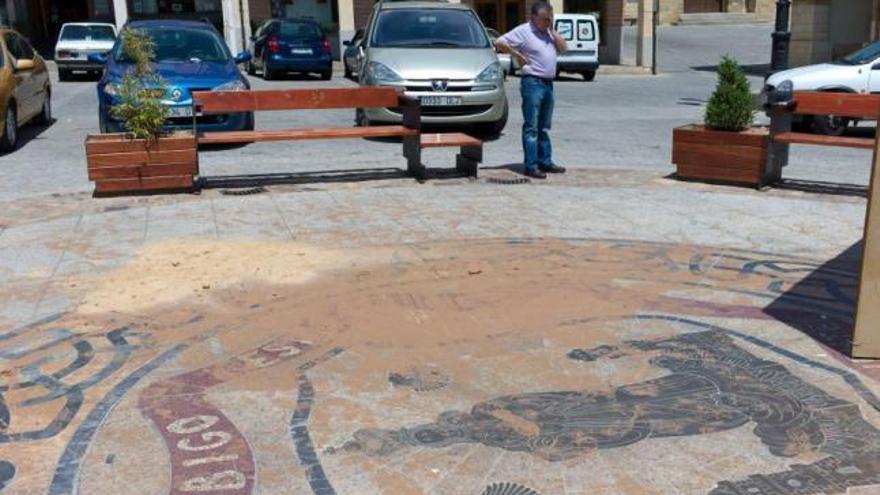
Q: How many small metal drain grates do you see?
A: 2